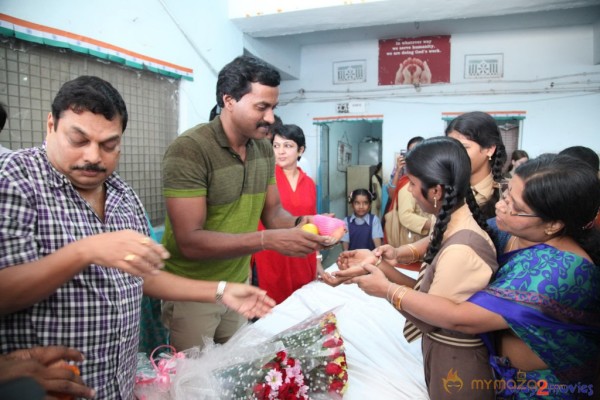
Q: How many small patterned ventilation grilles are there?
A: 2